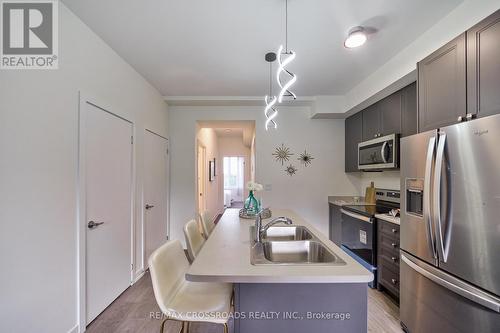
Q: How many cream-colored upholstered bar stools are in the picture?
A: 3